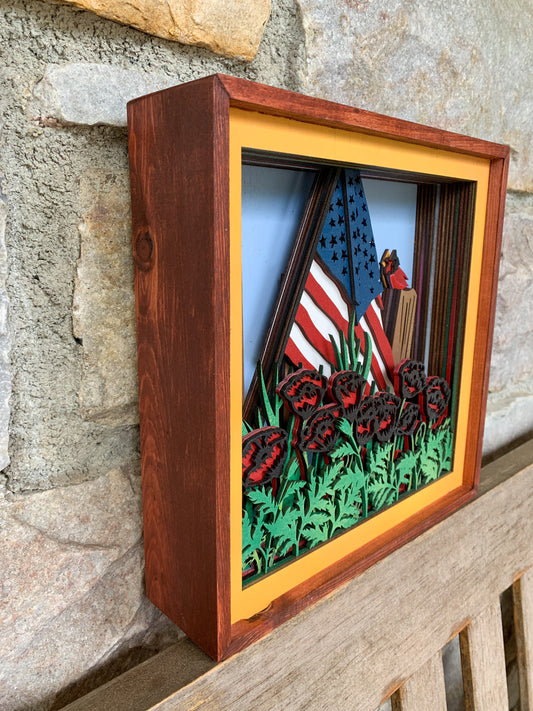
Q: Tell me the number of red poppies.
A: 9